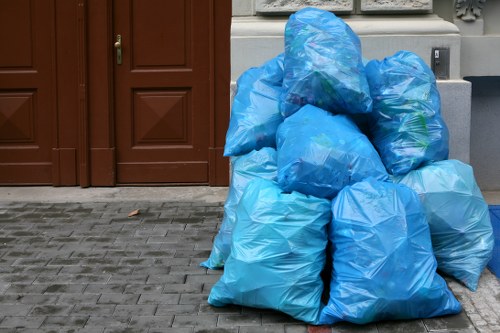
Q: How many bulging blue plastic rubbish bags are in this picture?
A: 8